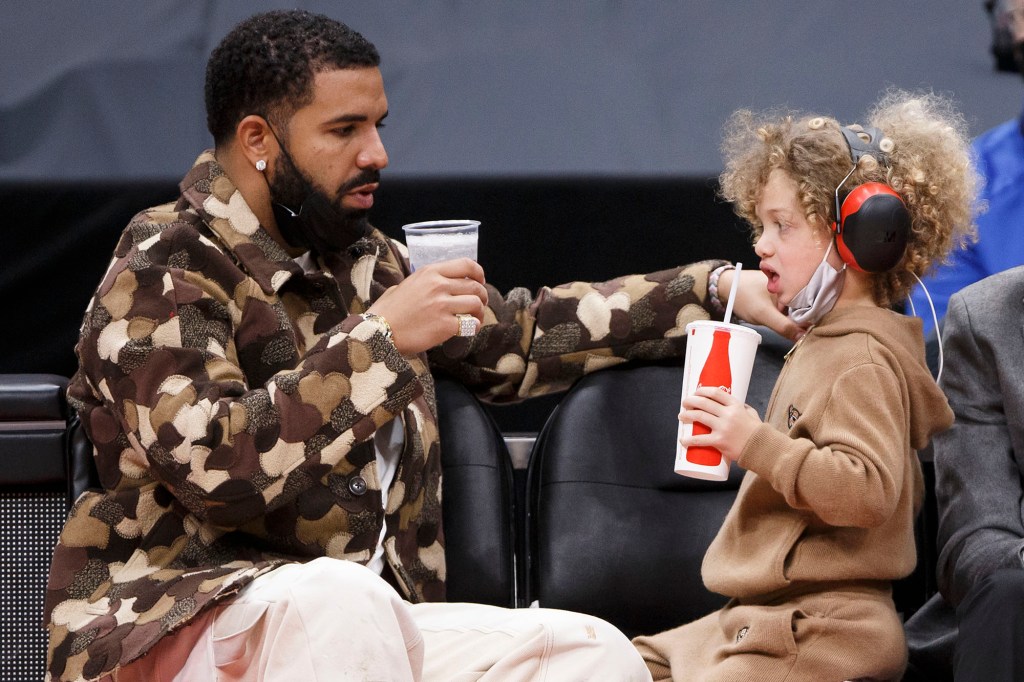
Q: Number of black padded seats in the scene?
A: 2